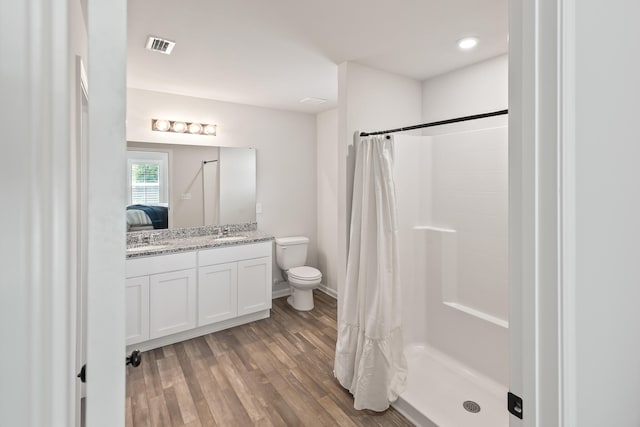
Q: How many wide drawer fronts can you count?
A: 2